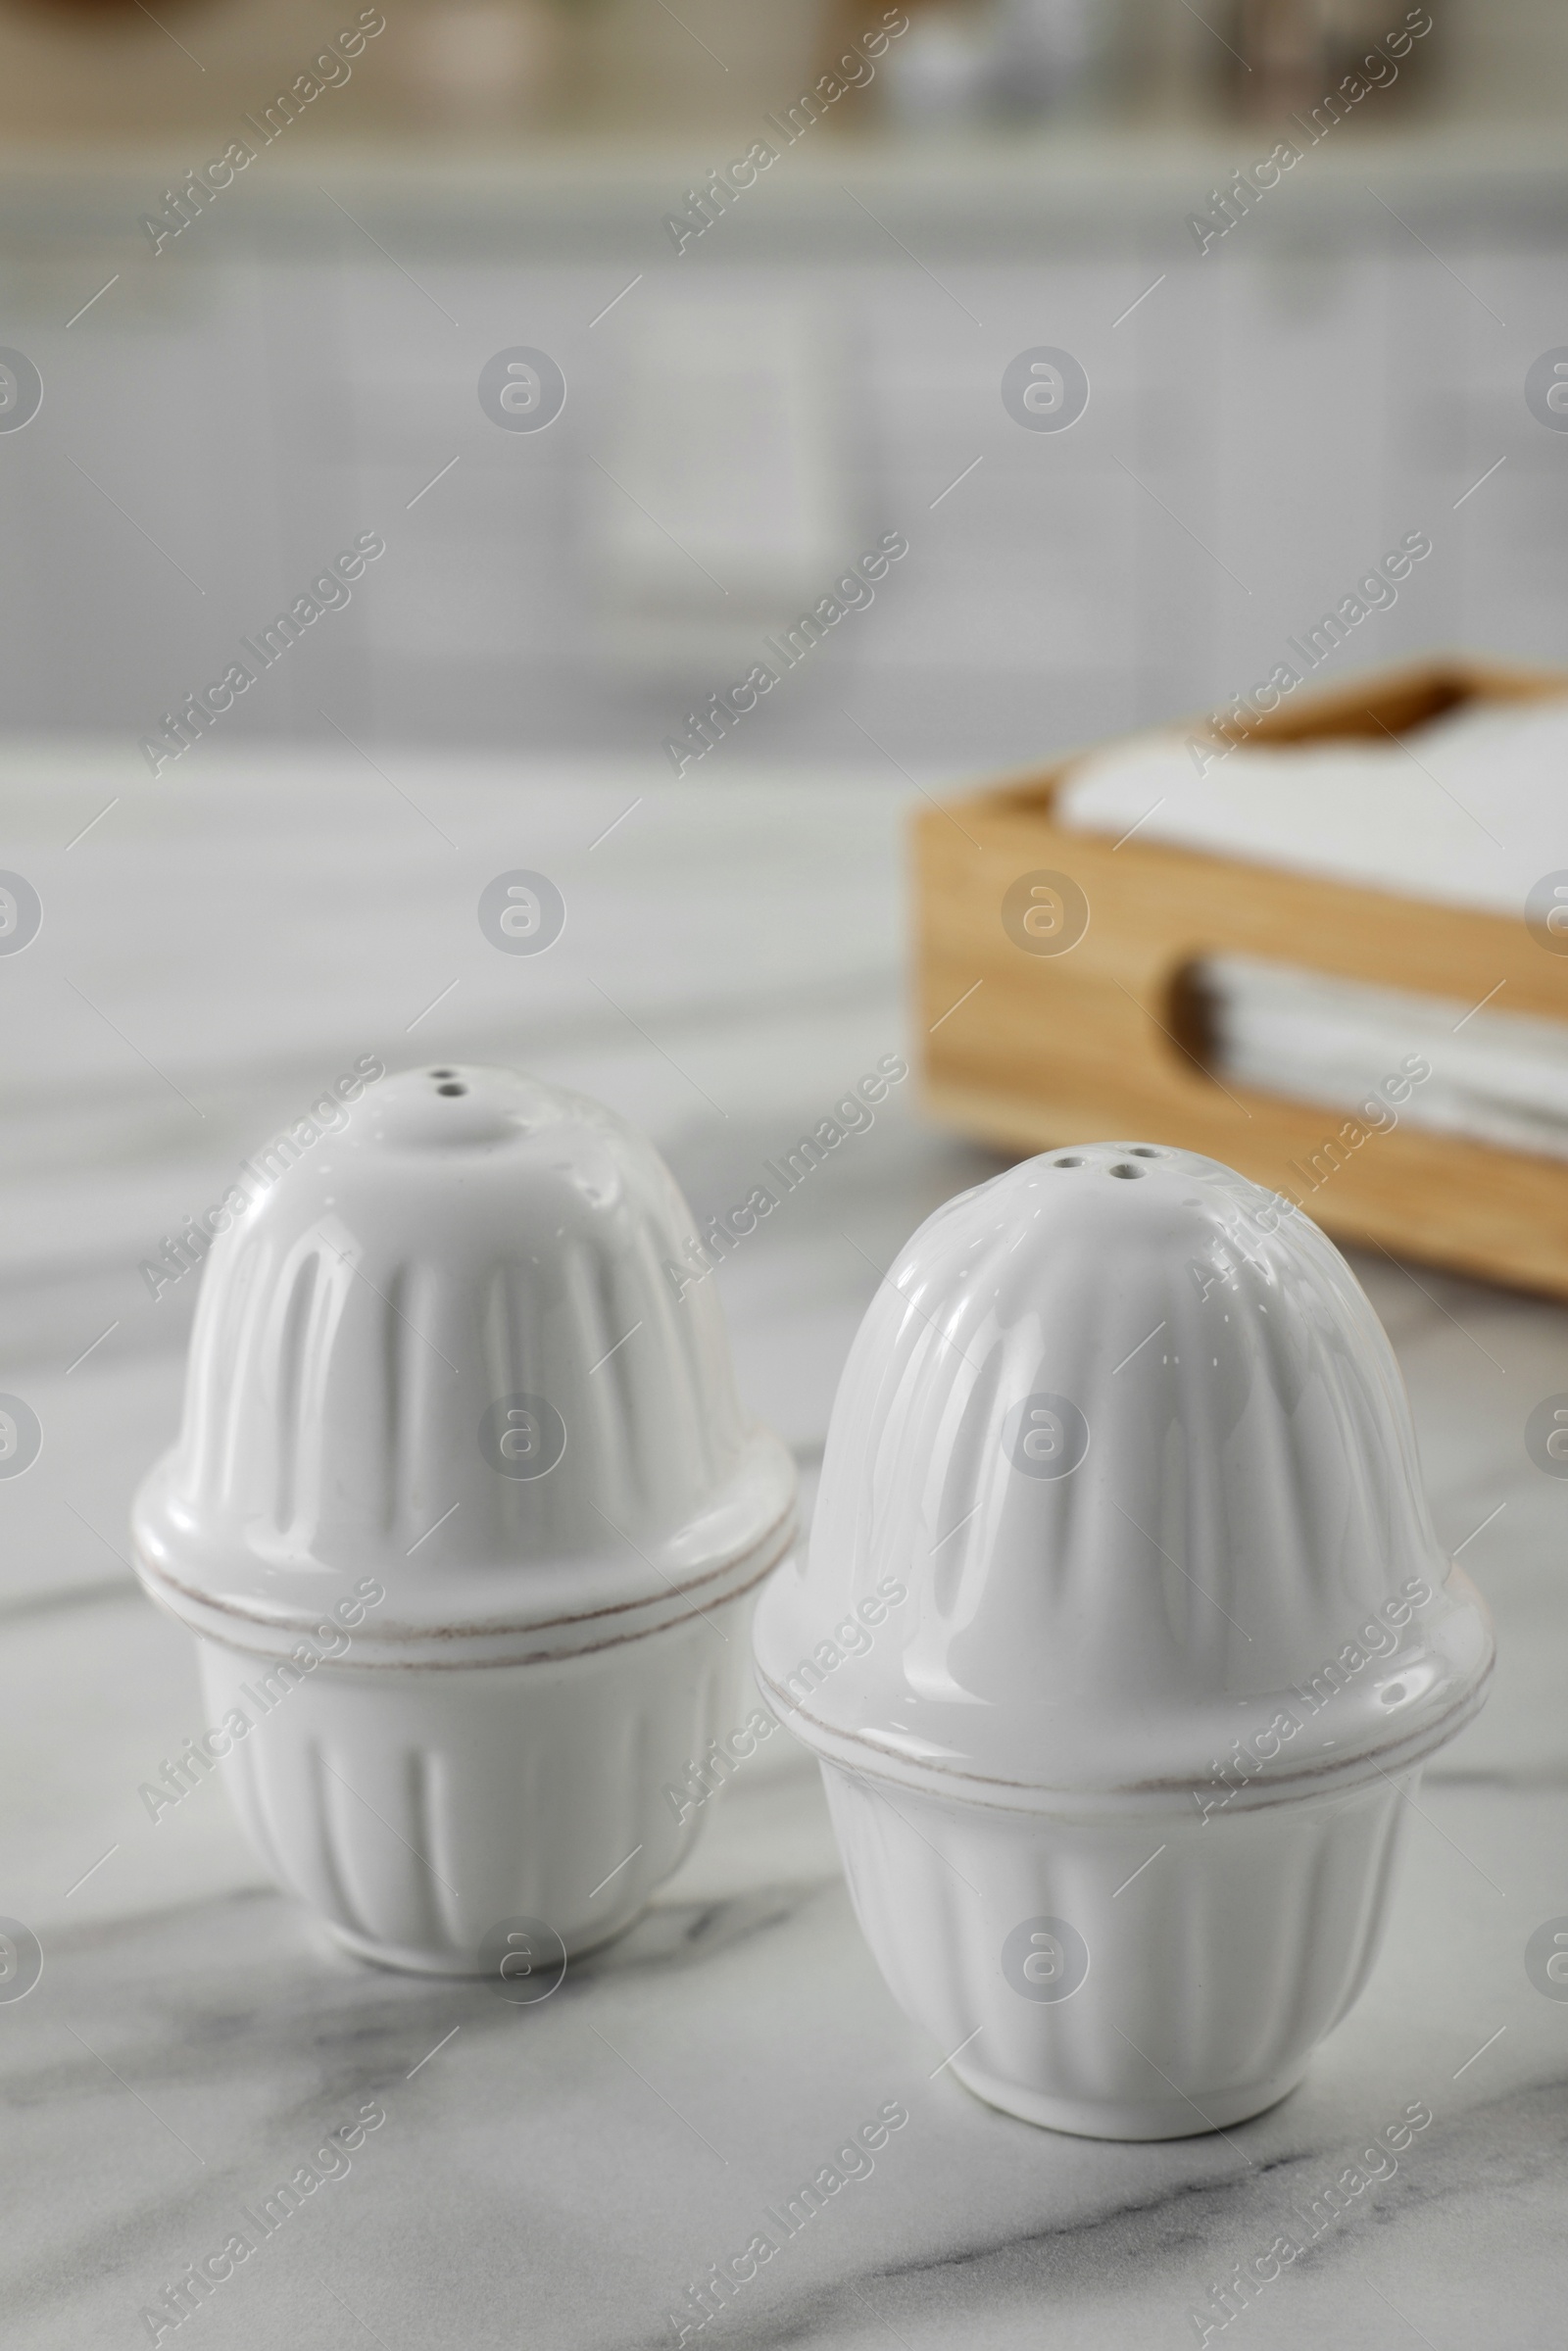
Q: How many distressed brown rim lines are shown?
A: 4